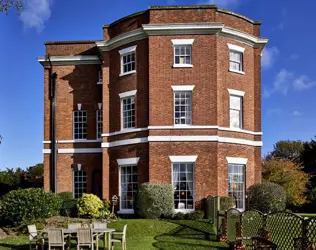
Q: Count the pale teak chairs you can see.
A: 6